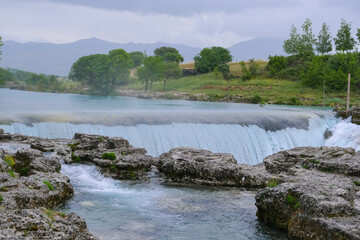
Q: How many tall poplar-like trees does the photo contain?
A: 4